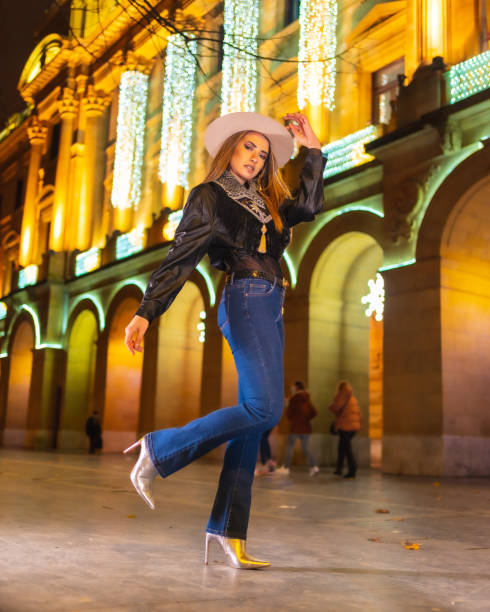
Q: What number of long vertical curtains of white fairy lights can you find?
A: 4